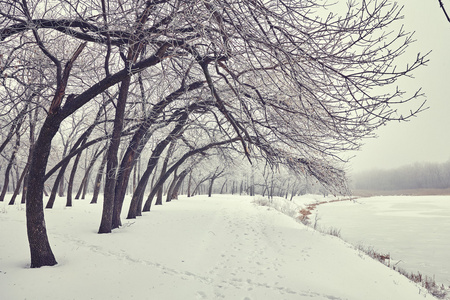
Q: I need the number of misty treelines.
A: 1